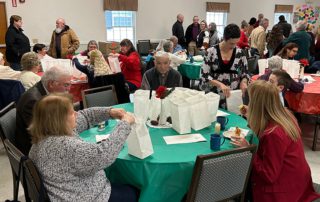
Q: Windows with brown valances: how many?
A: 3